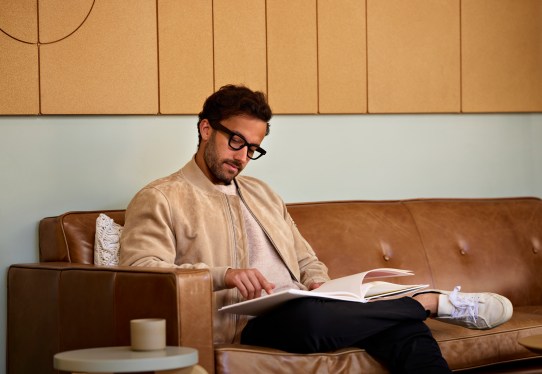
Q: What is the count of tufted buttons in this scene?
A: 3